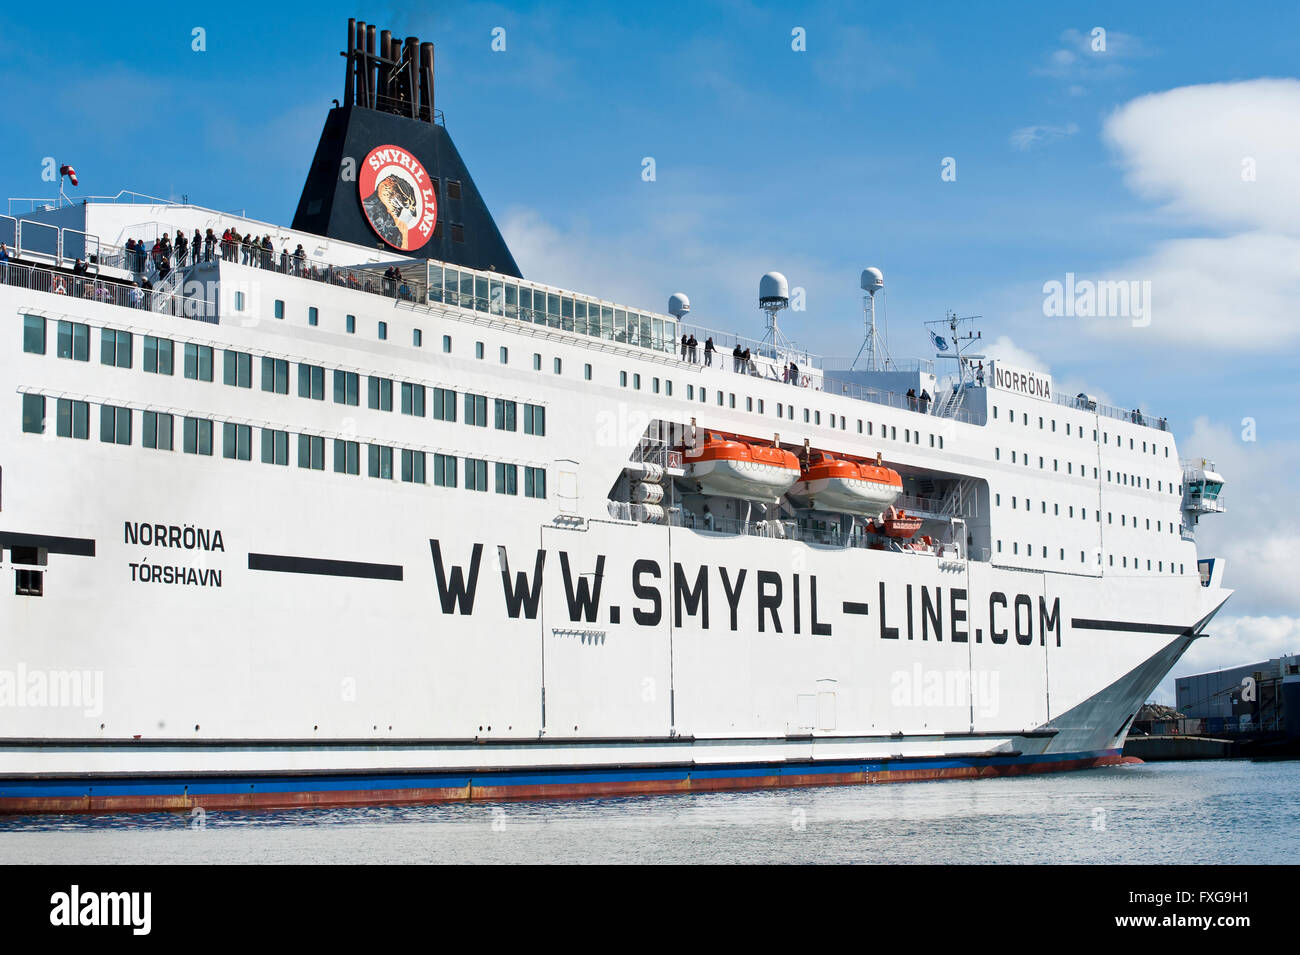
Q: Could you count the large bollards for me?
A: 0